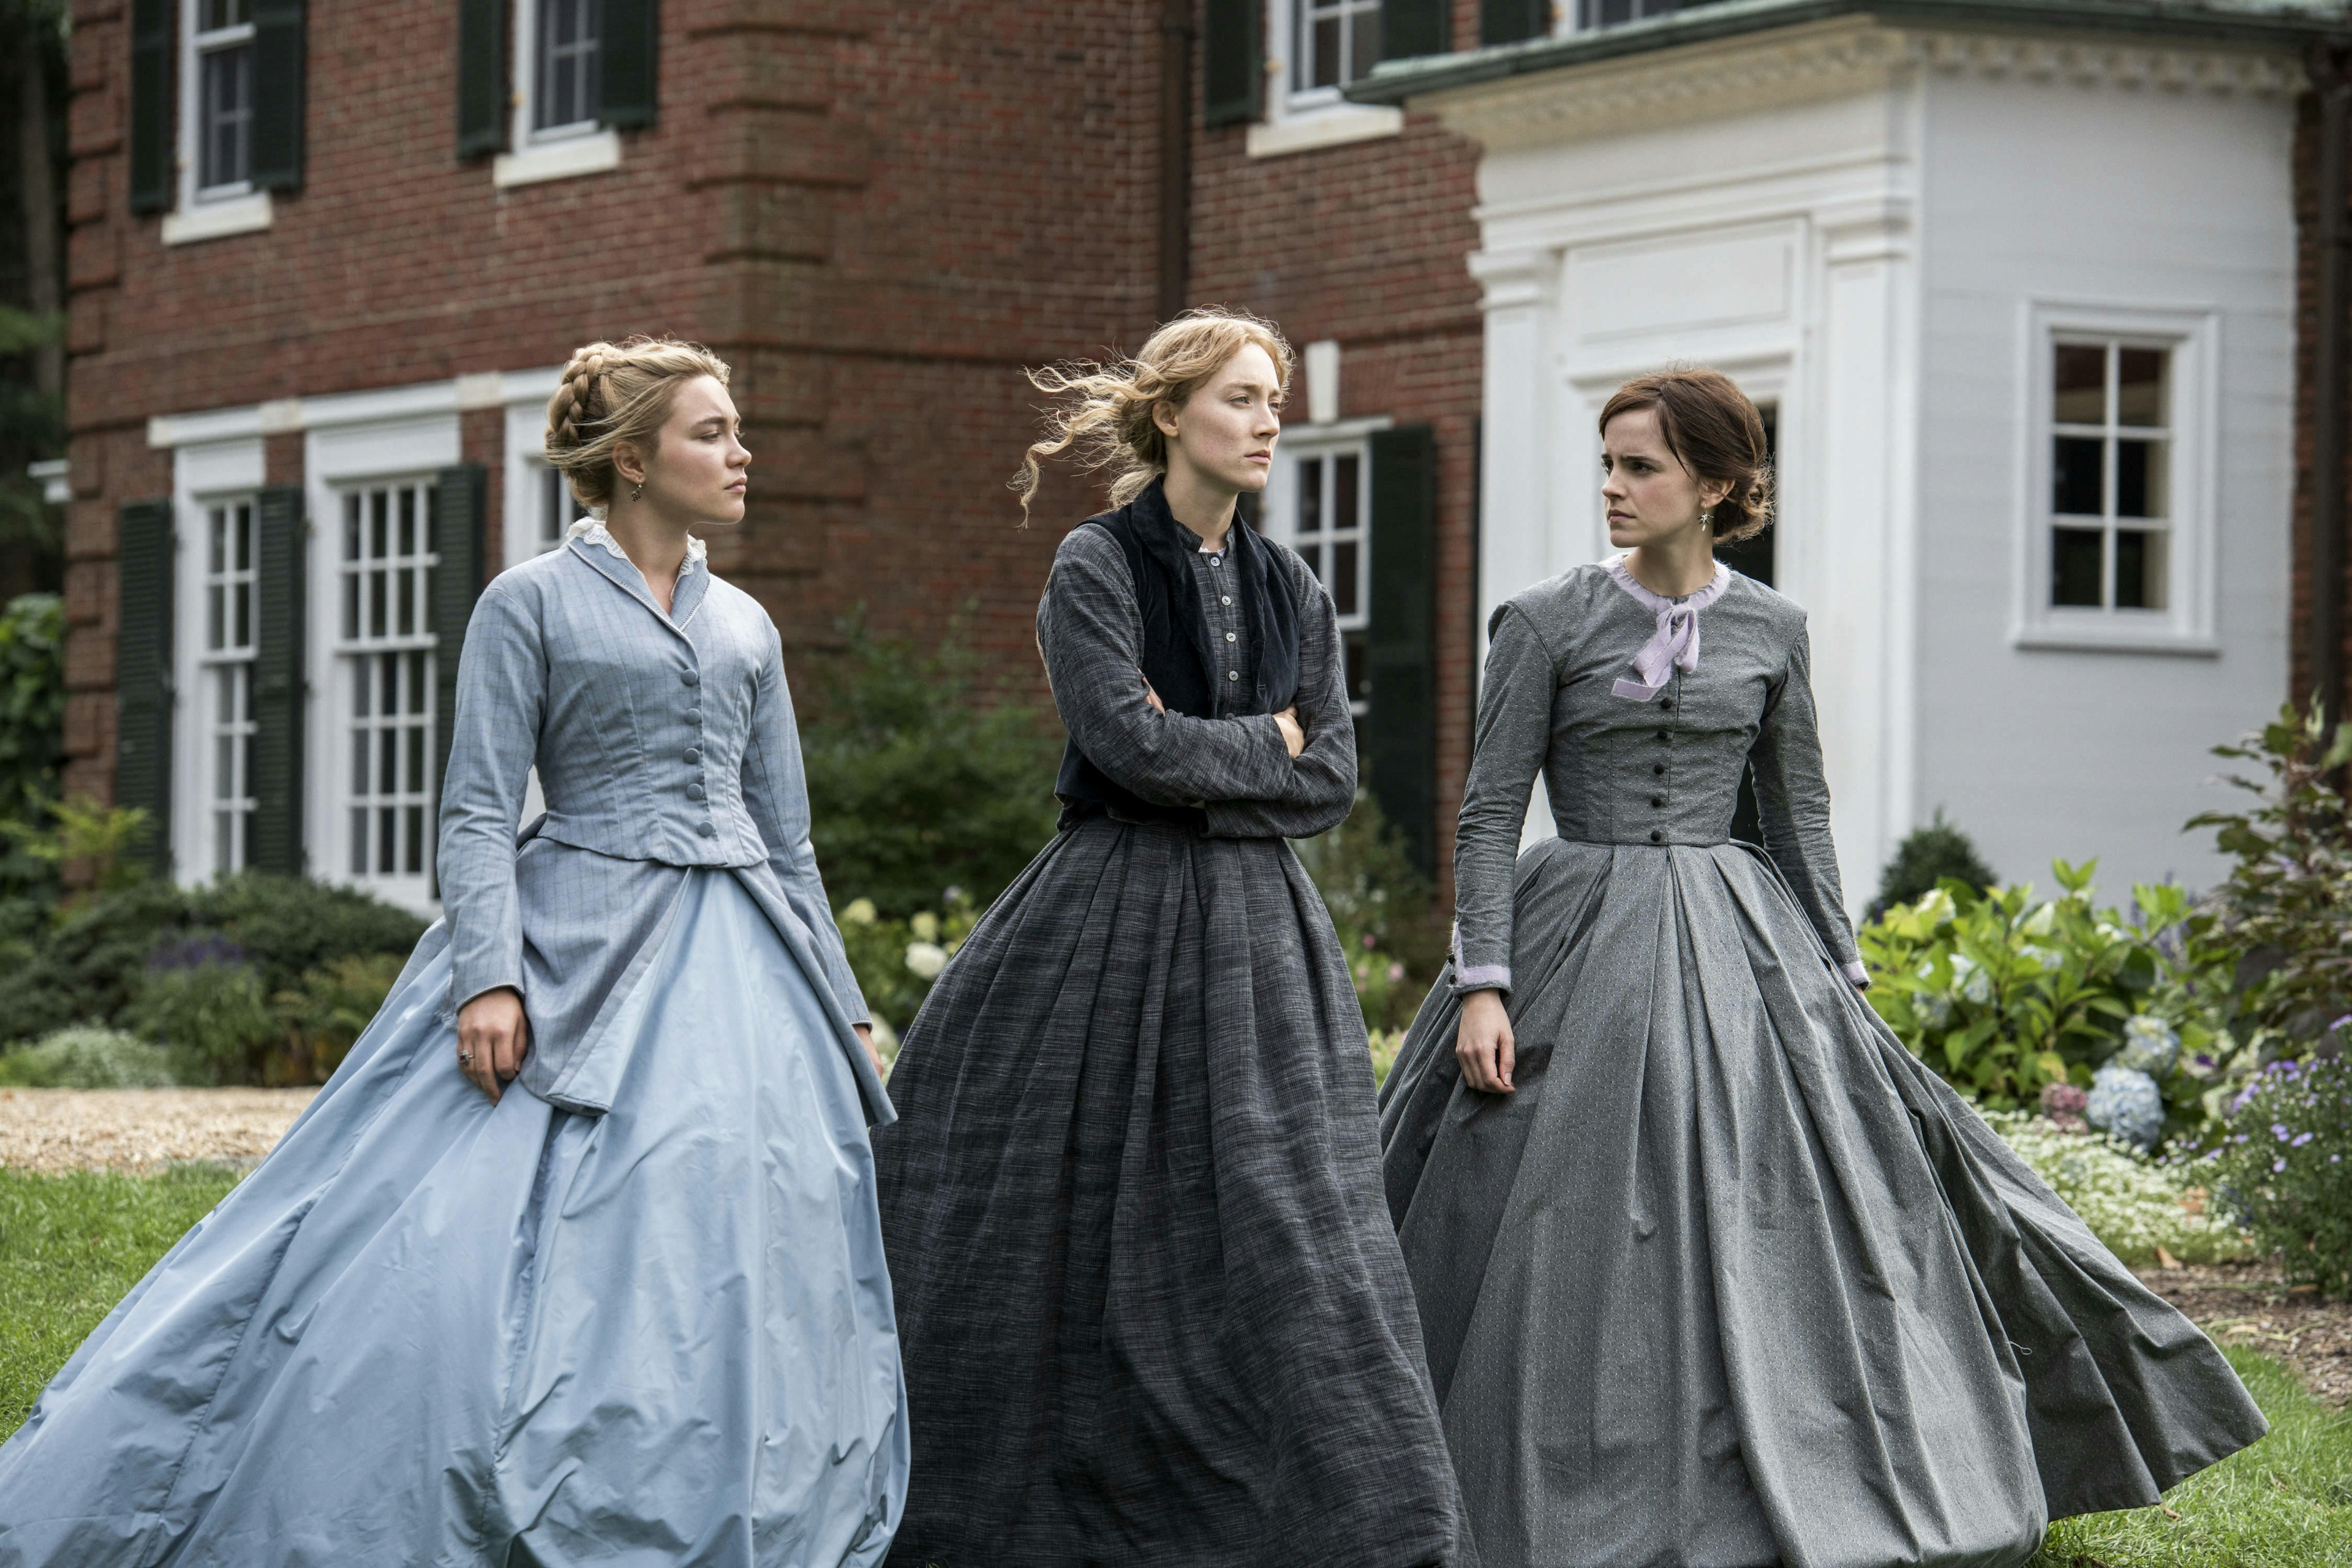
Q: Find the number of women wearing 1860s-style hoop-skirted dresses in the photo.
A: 3